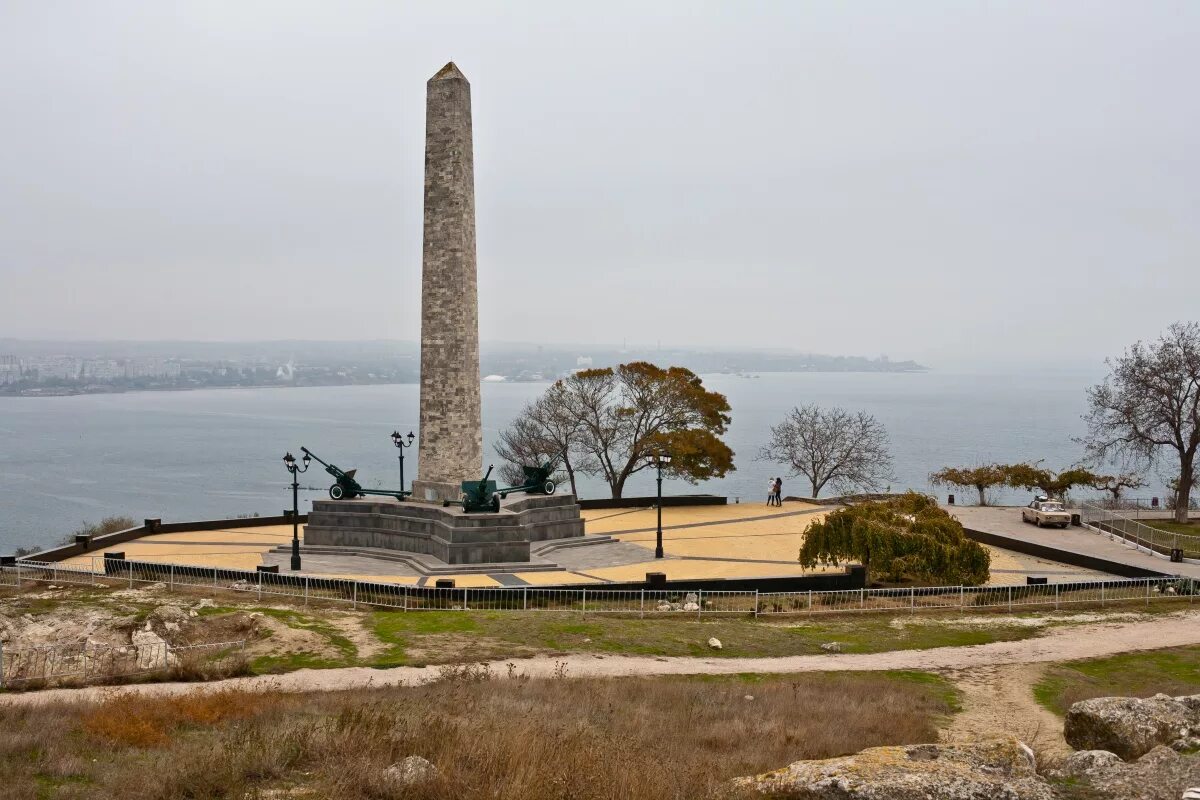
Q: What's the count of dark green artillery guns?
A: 3